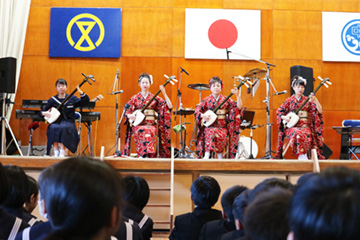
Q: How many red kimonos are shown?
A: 3